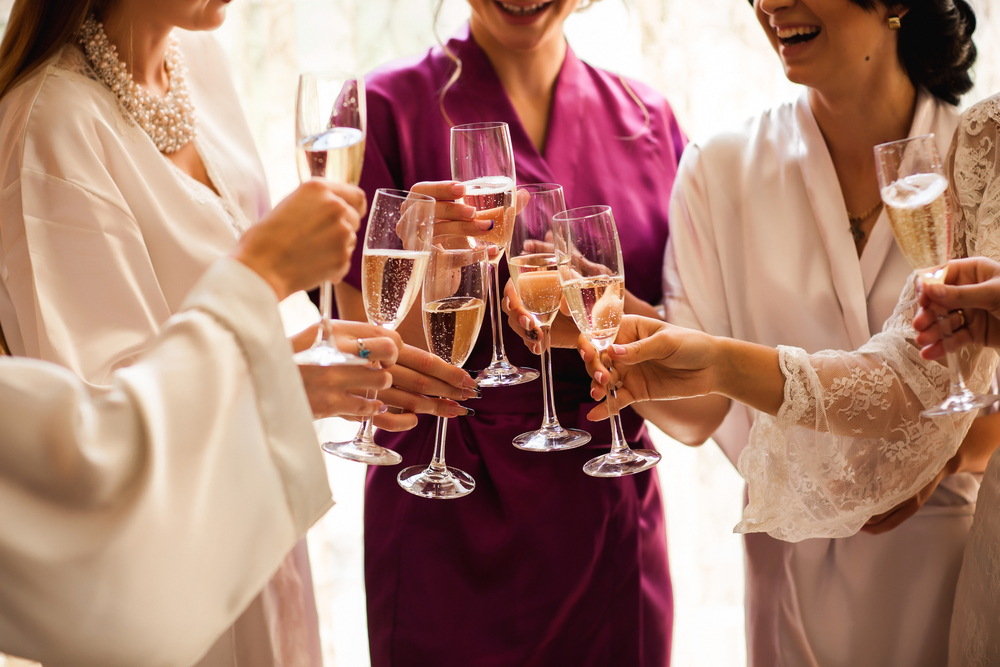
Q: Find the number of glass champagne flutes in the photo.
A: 7